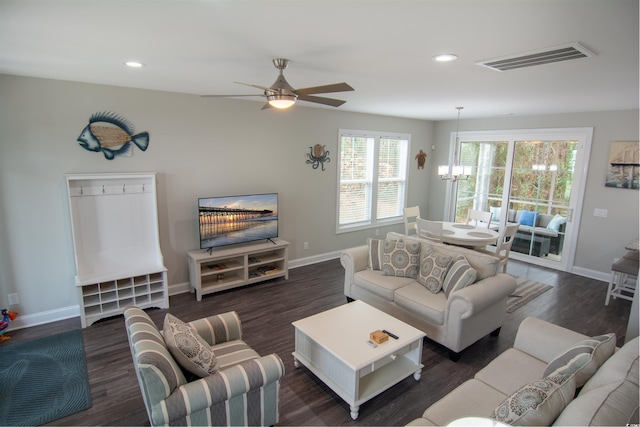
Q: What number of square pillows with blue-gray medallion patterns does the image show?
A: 4